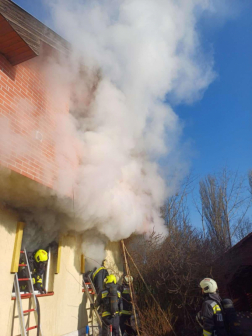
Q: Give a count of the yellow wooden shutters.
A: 3